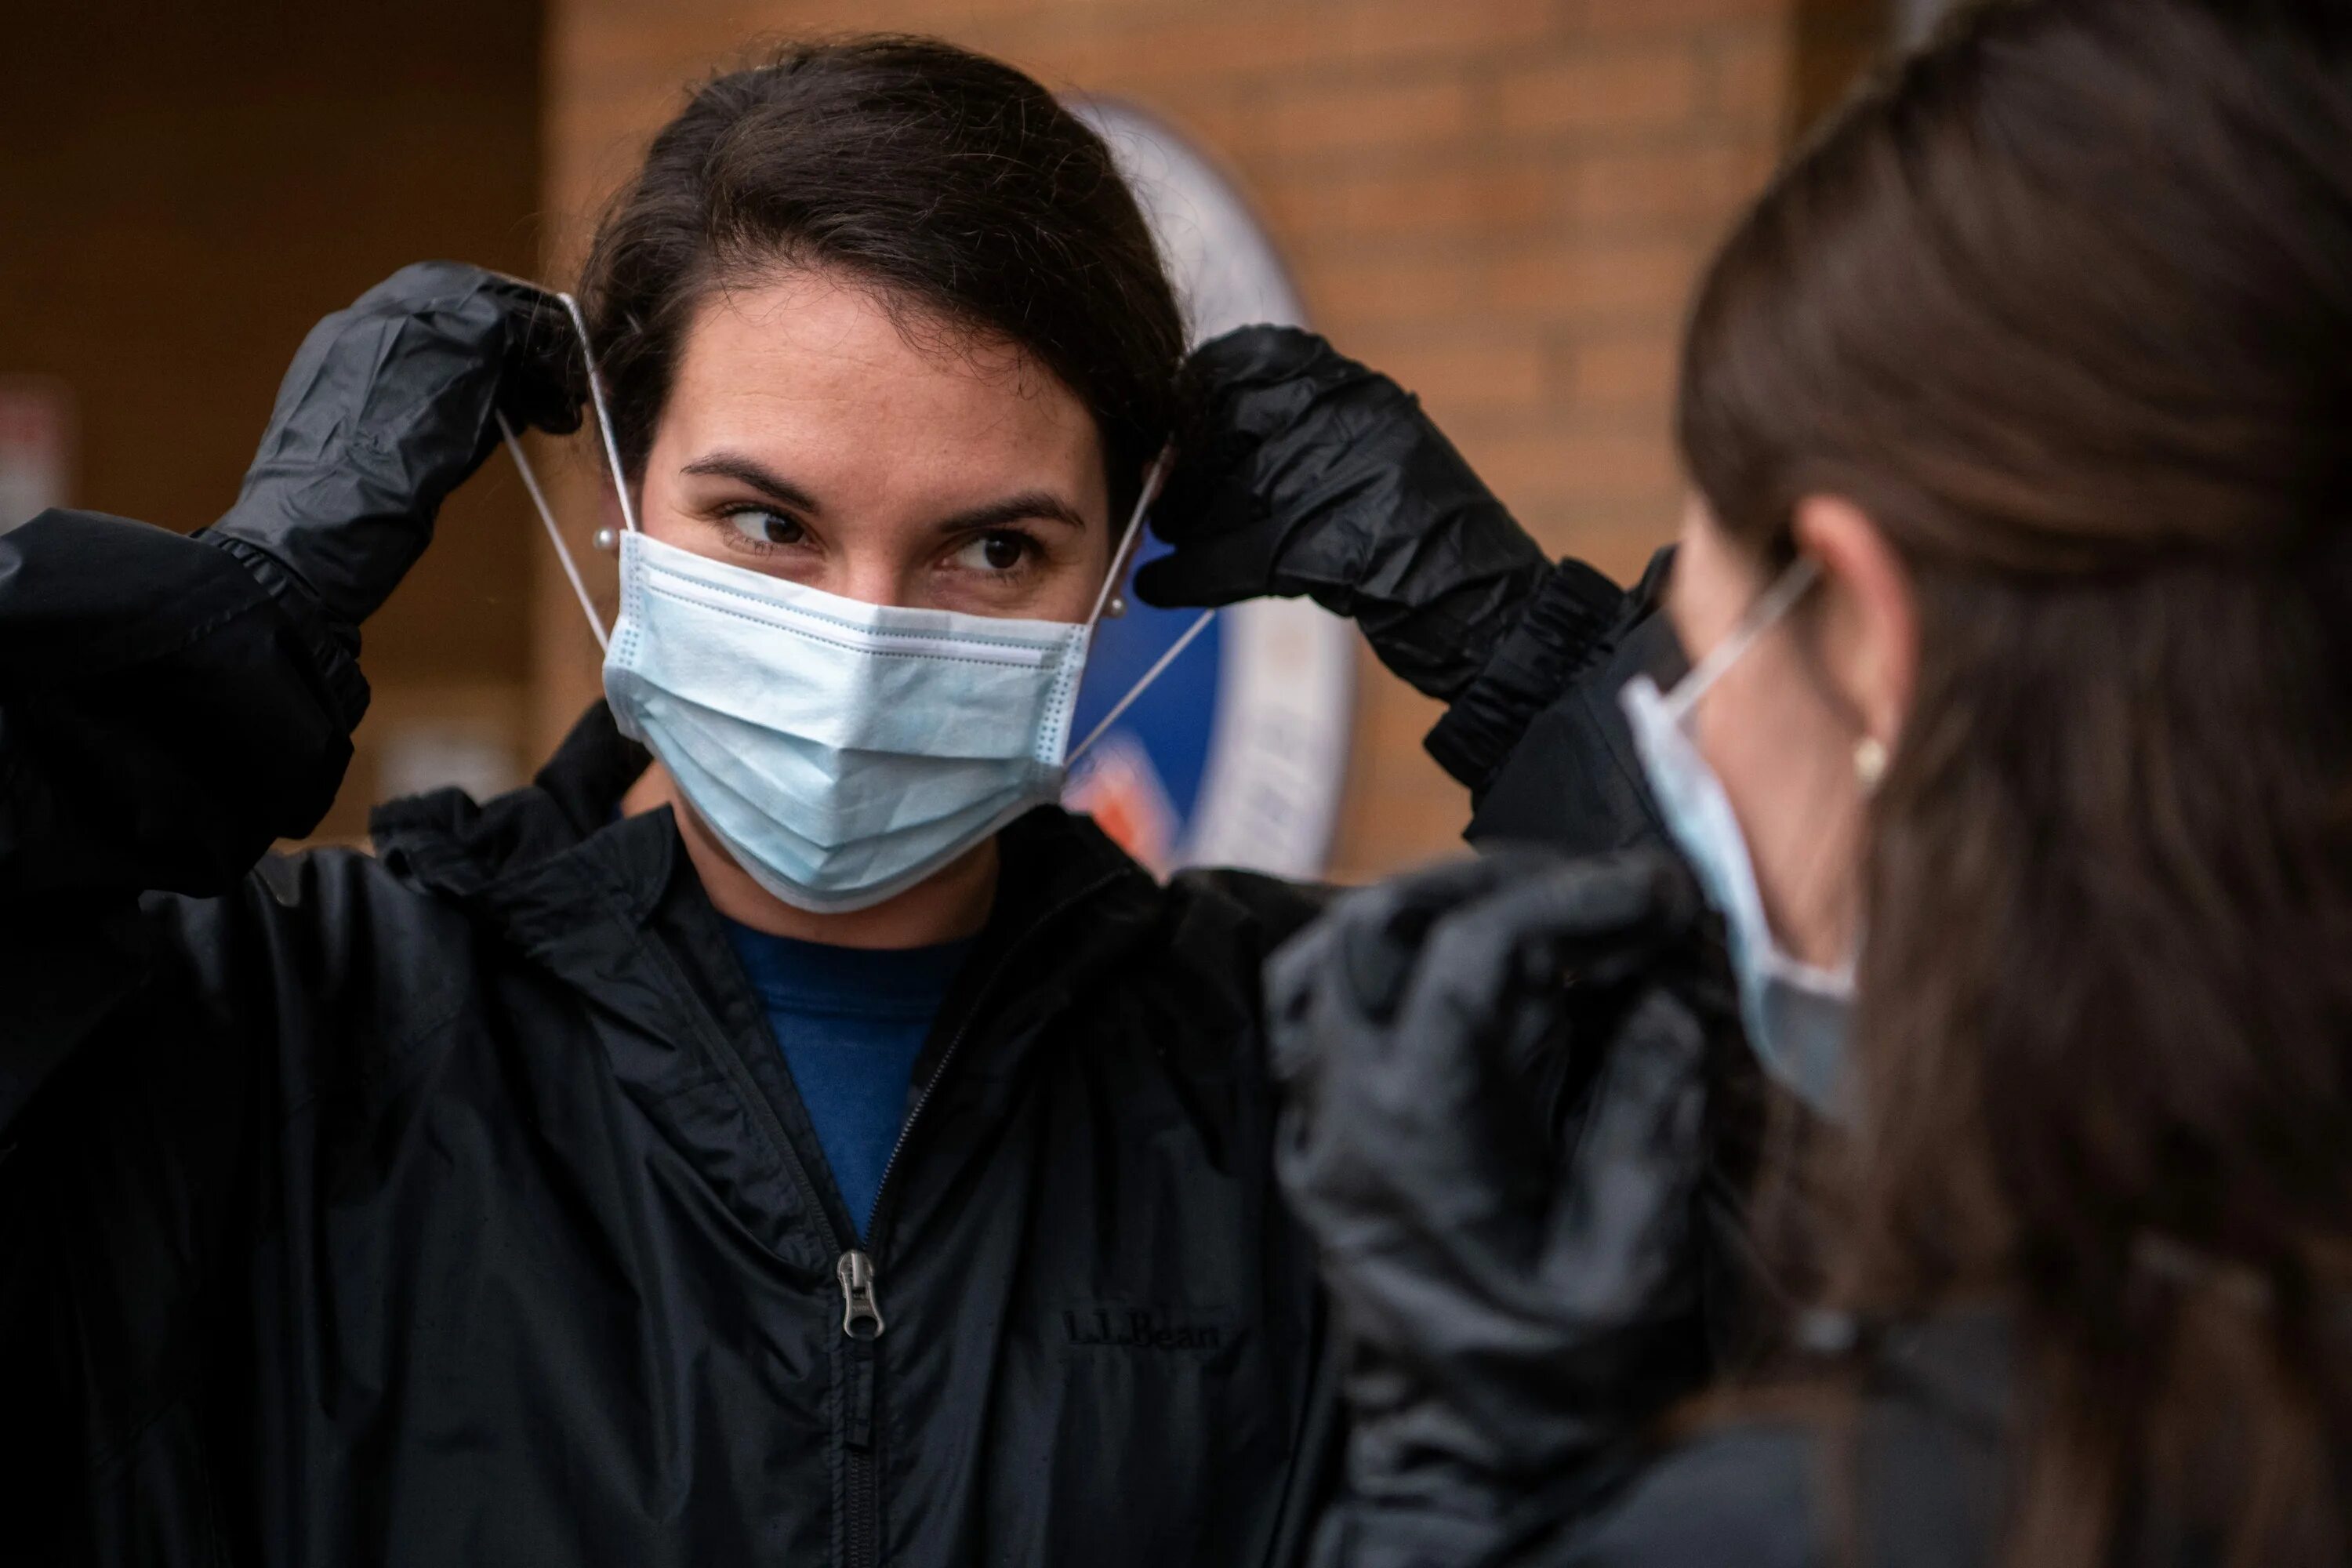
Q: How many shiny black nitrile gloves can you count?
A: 3